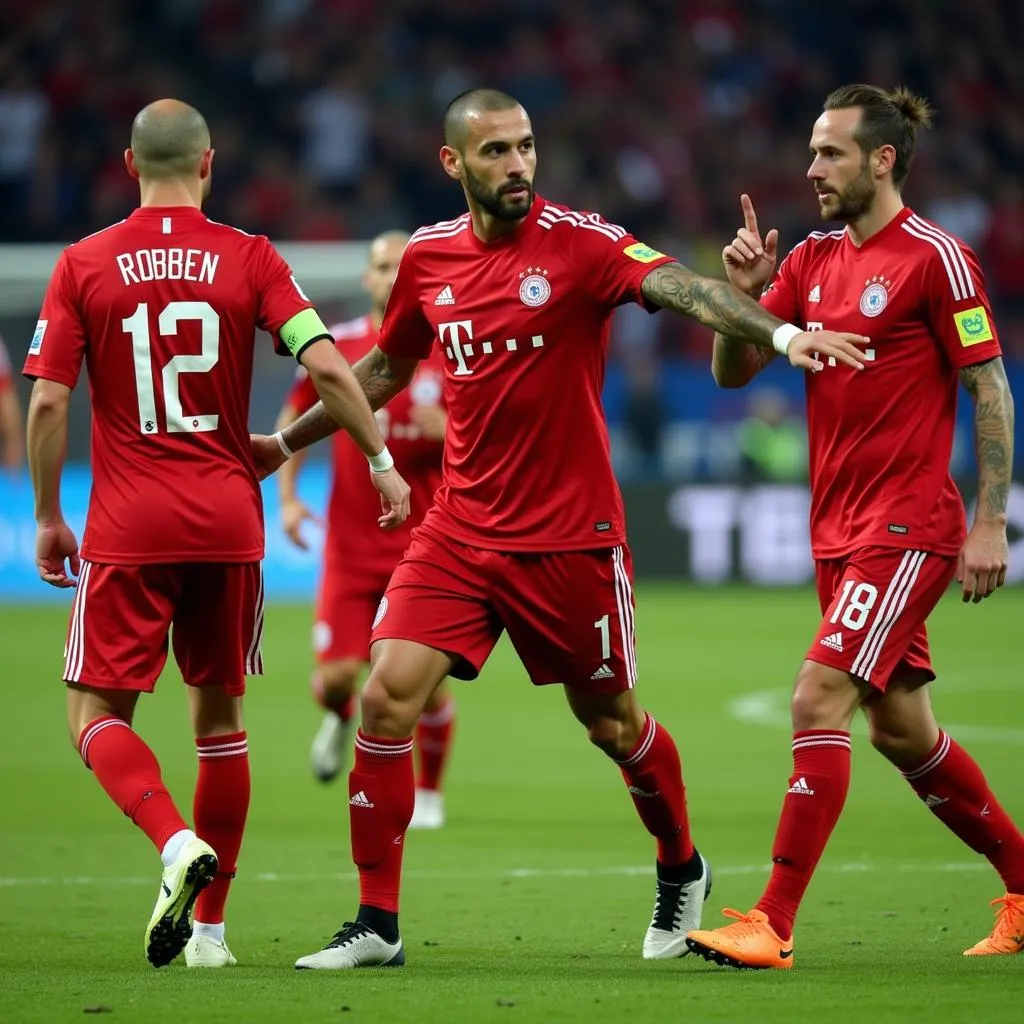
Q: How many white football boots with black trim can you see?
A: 2